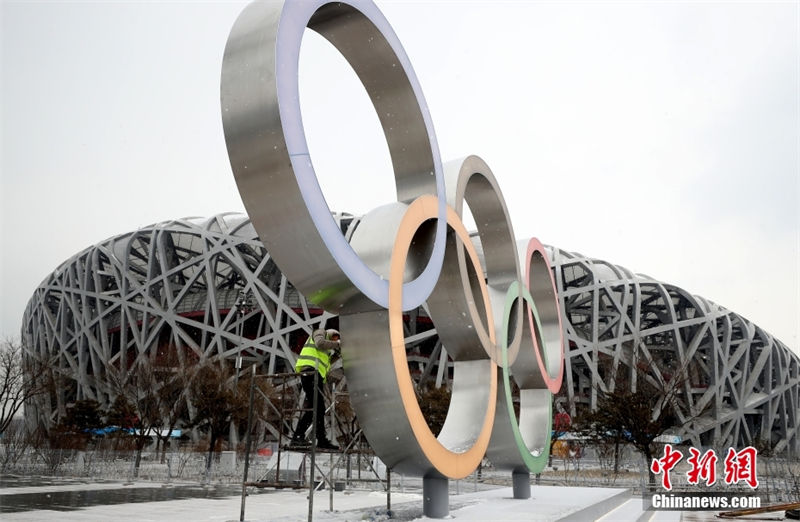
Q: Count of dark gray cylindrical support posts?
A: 2